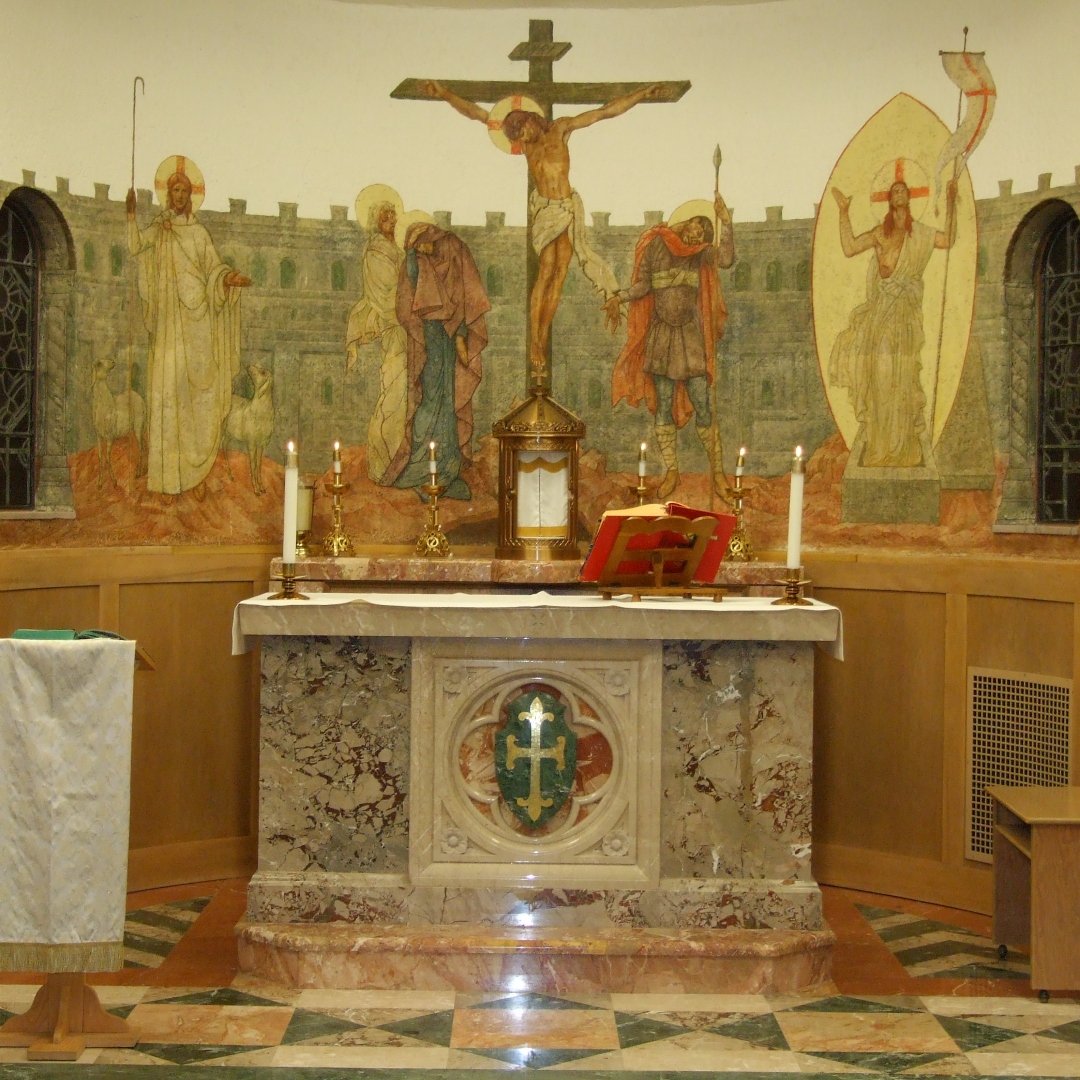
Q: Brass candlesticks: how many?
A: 6